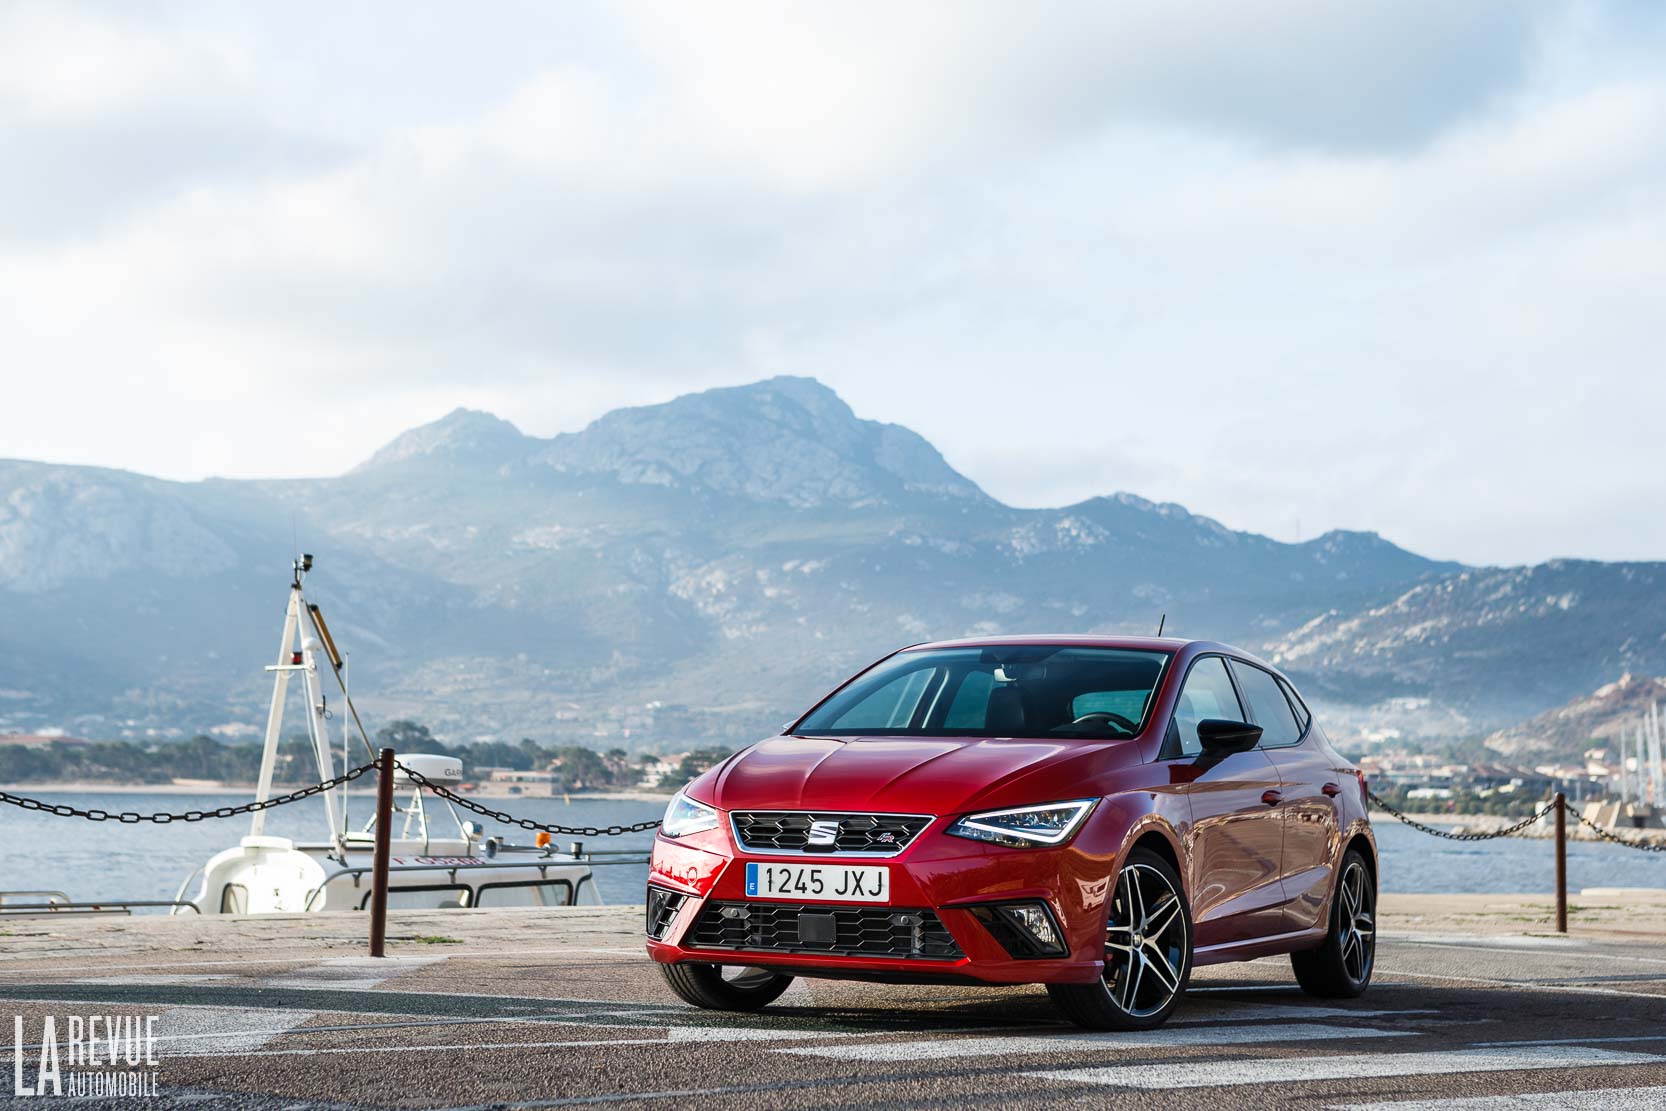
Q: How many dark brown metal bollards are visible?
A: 2